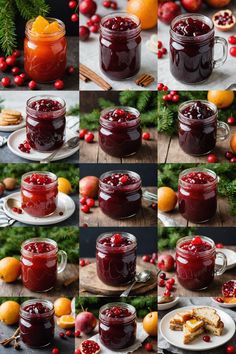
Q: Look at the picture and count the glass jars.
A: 14